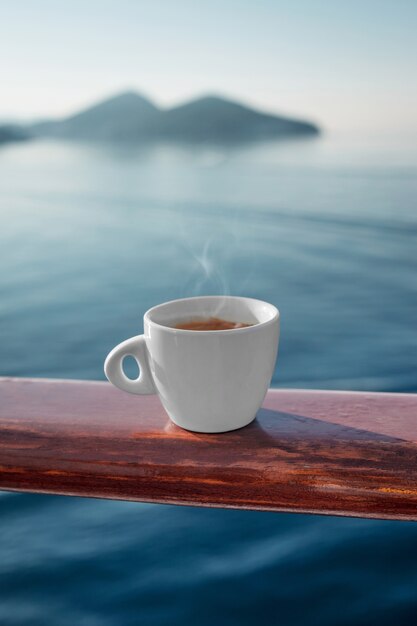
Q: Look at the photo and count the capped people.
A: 0